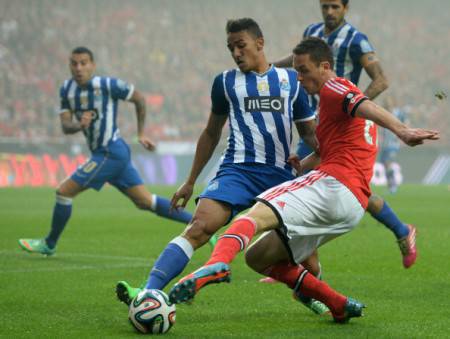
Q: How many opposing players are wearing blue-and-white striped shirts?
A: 3